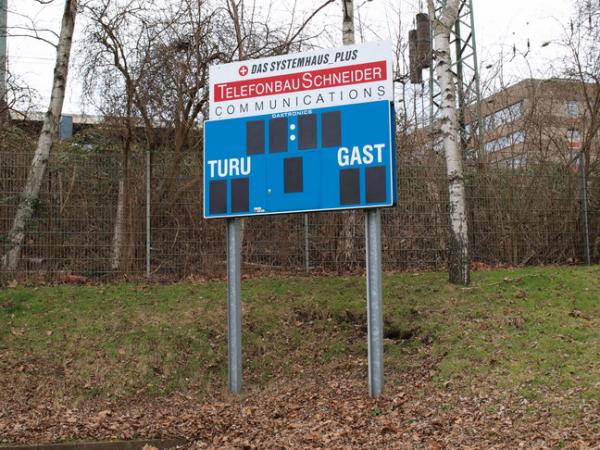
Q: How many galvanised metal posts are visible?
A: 2